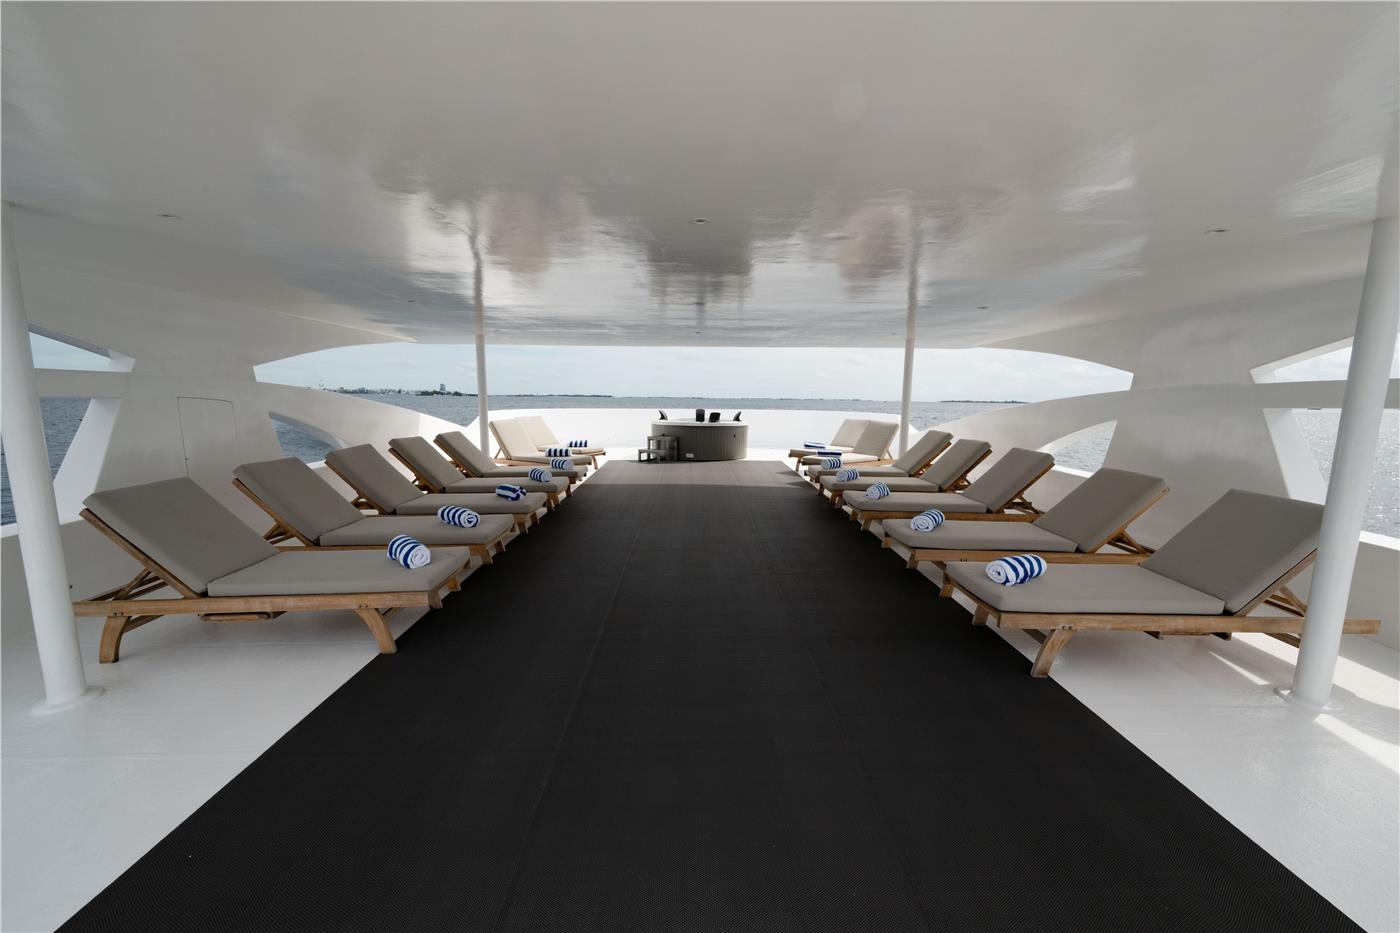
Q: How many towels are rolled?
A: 14